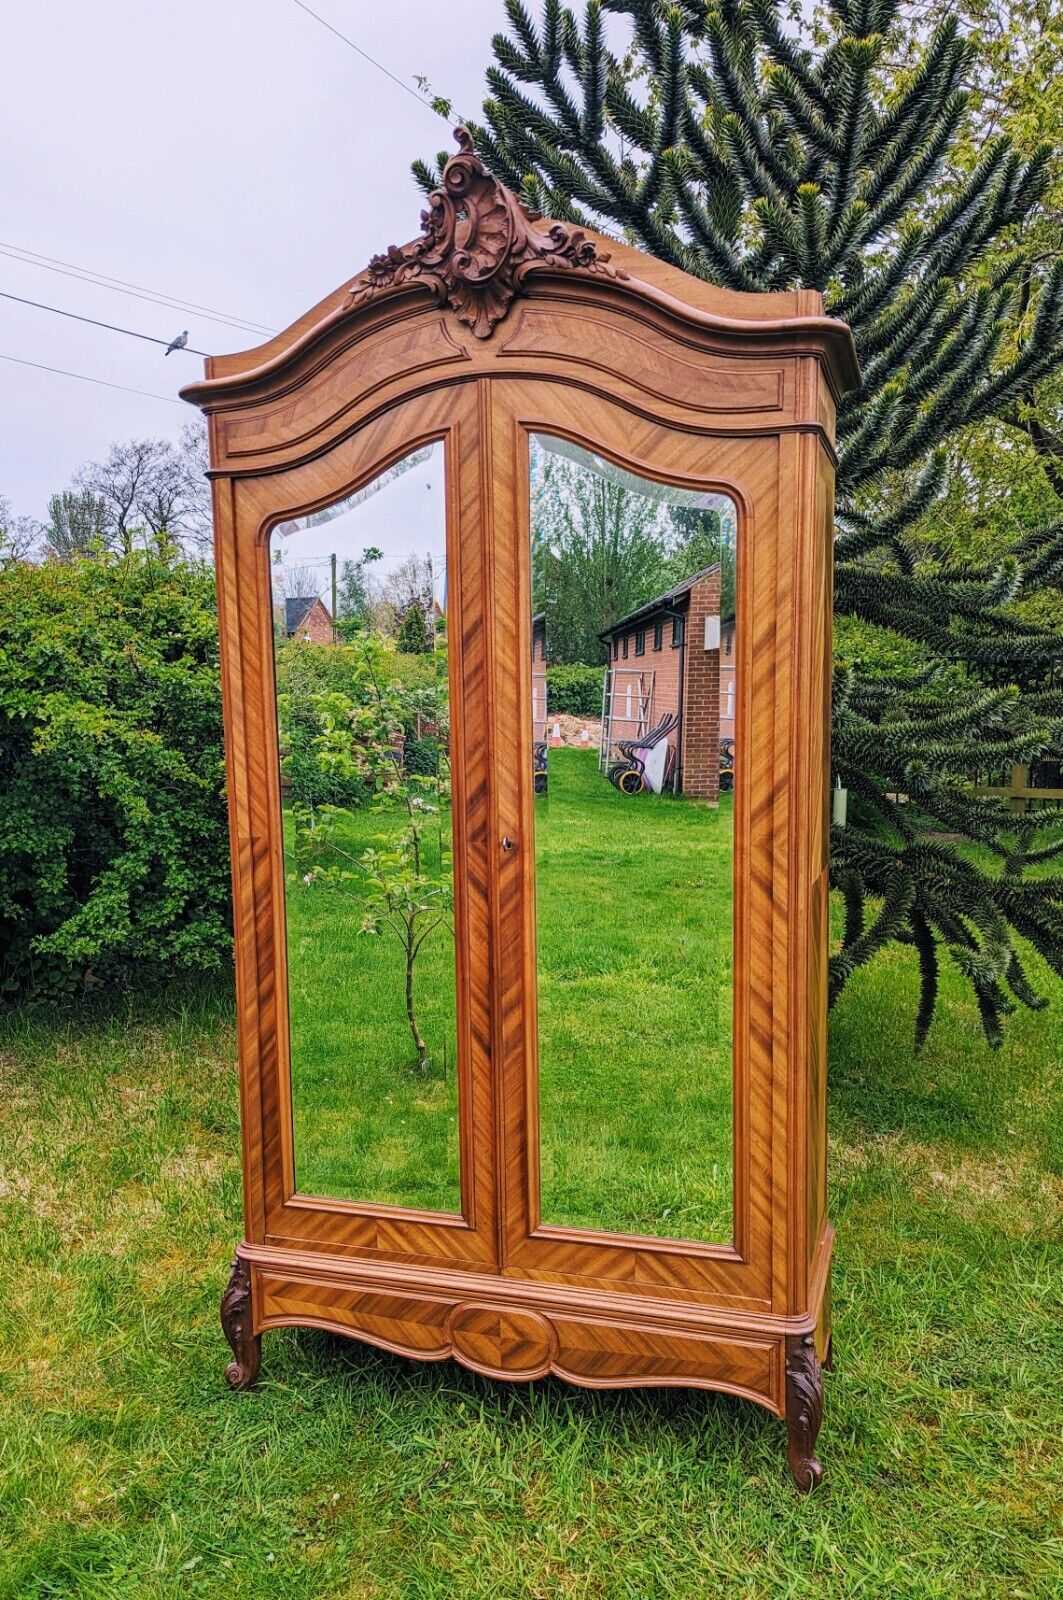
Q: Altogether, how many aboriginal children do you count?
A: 0